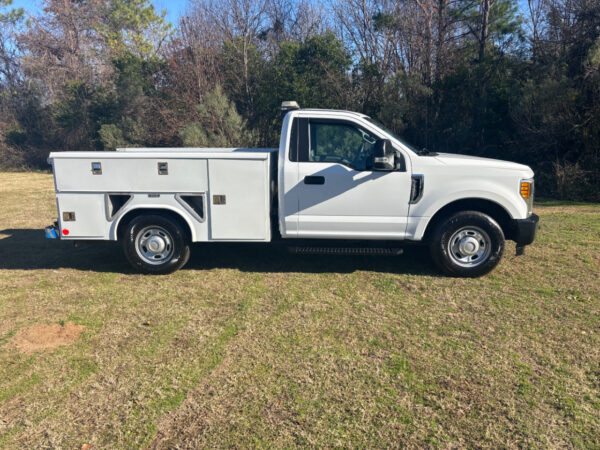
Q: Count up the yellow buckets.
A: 0